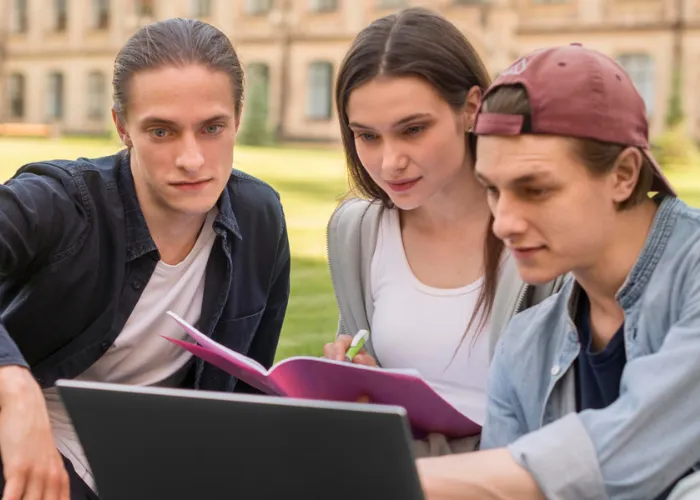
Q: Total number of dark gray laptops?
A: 1